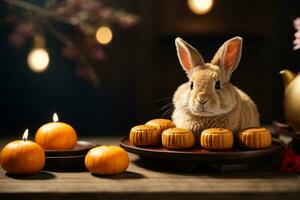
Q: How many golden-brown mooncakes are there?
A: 5